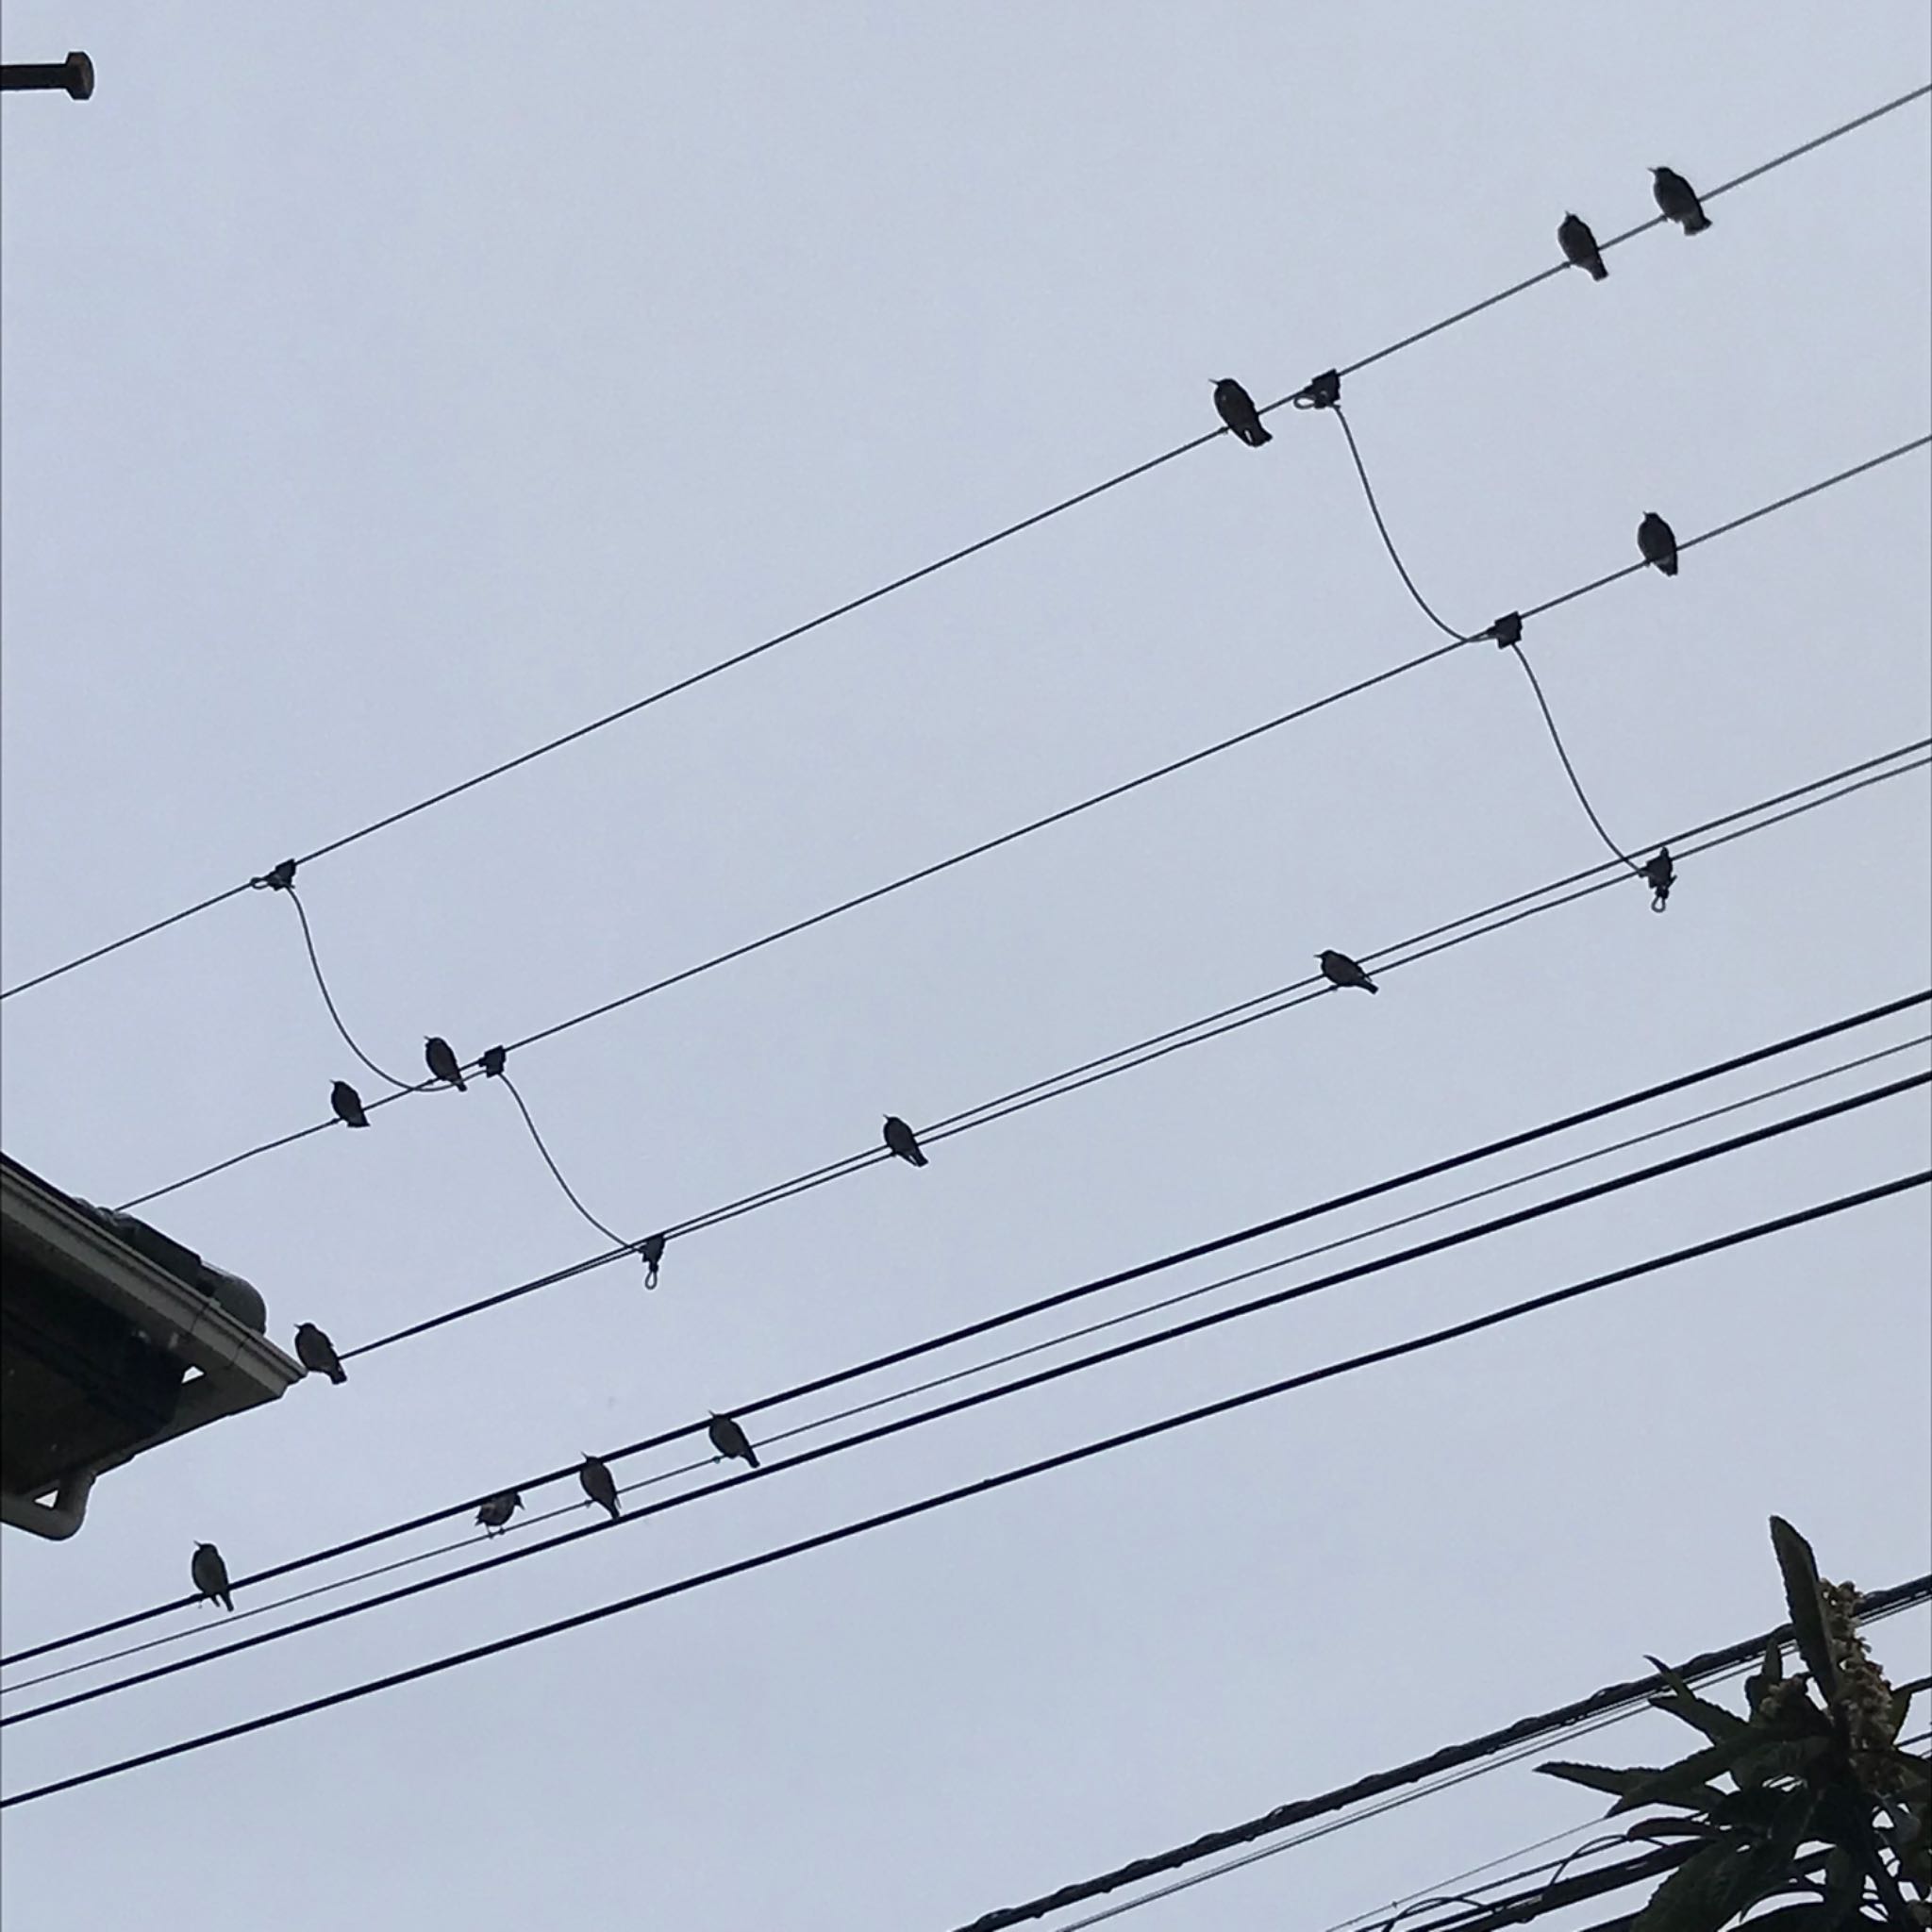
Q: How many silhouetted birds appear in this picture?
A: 13